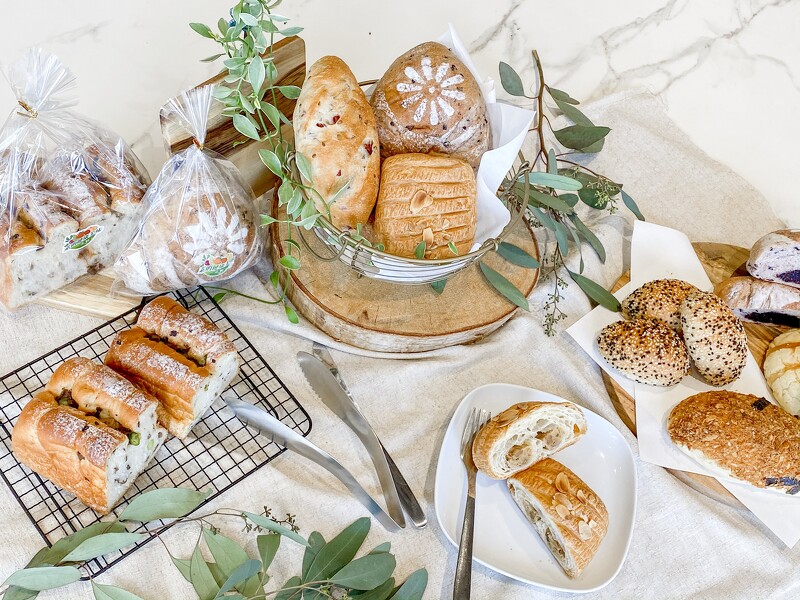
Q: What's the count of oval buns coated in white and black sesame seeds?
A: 3